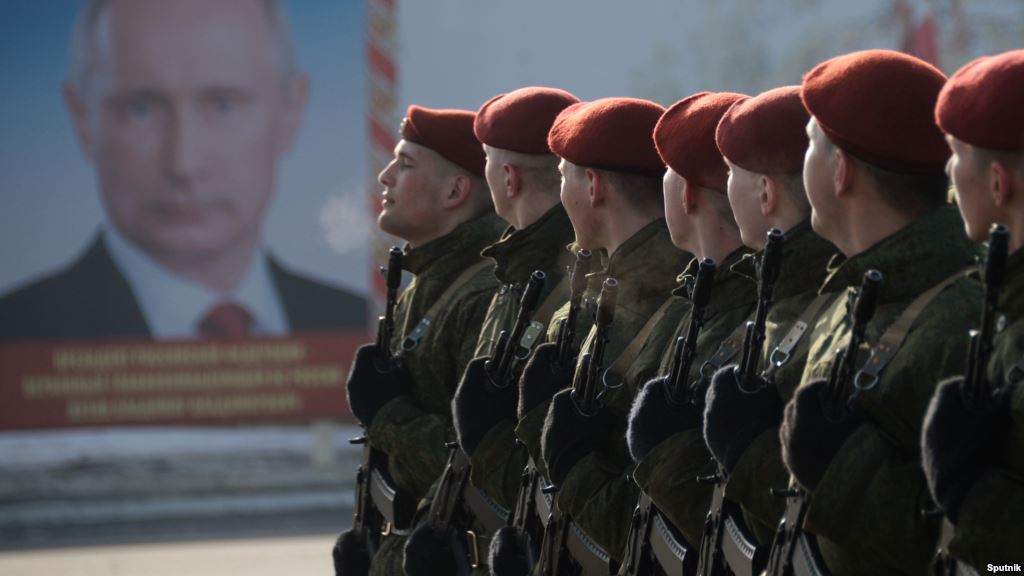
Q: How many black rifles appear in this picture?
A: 8